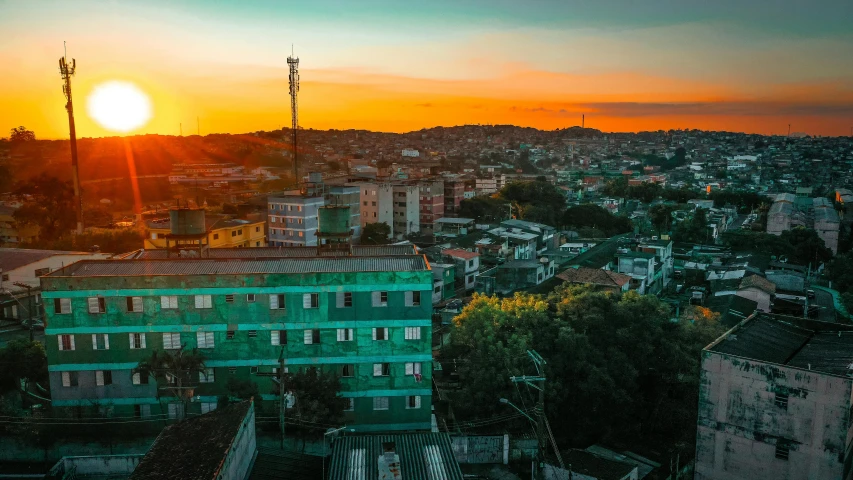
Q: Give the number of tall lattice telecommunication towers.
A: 2